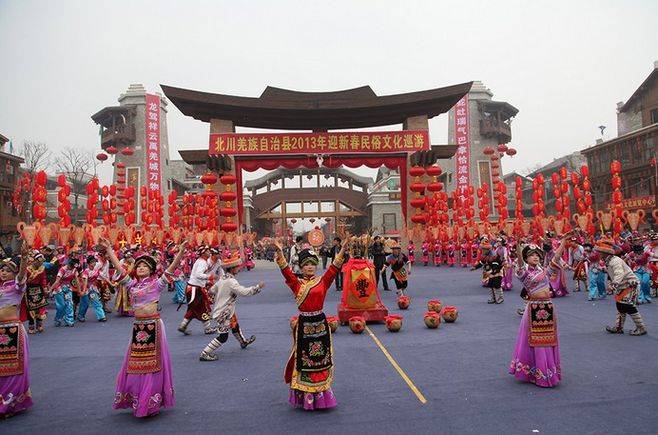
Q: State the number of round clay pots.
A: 8